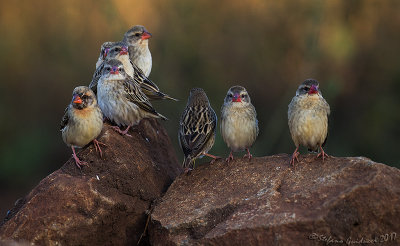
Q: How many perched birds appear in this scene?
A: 8